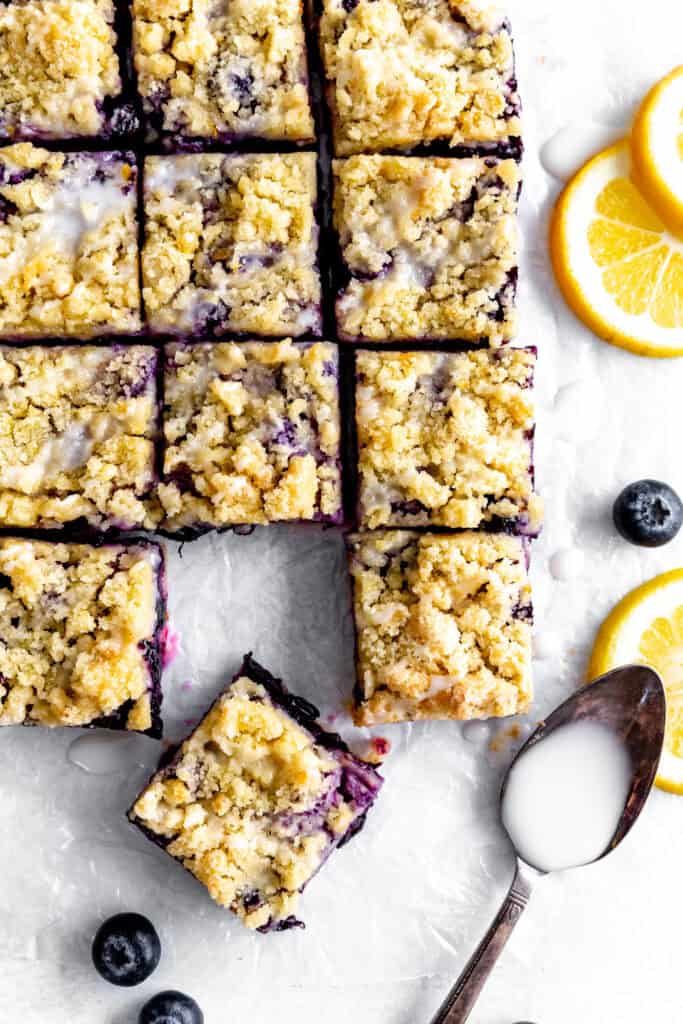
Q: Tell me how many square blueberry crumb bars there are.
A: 12